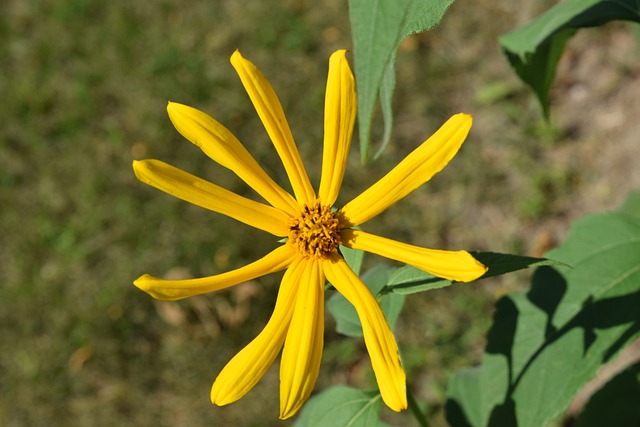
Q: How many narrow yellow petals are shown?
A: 10